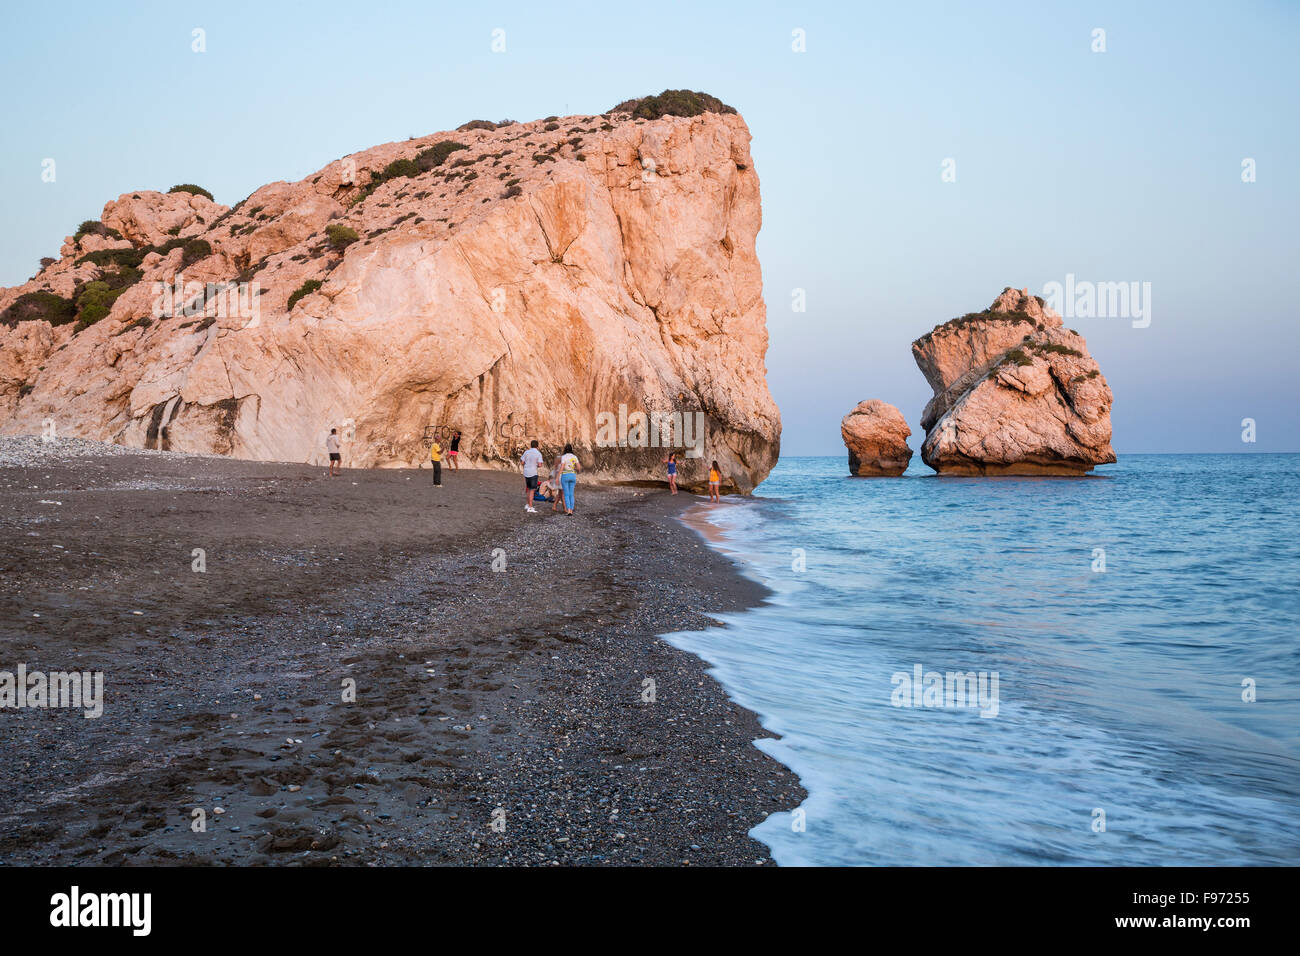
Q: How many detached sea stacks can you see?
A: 2